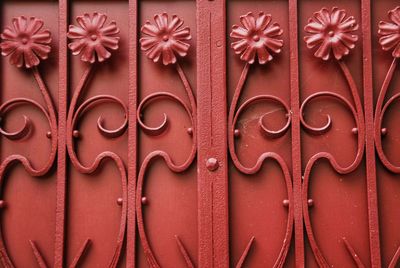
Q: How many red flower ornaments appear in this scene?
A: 6